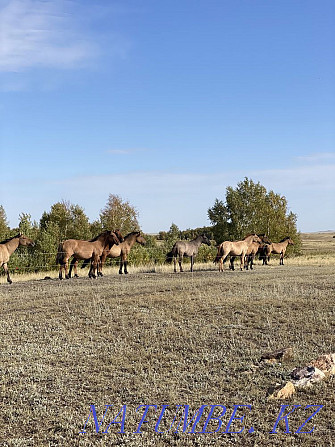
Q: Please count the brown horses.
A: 7